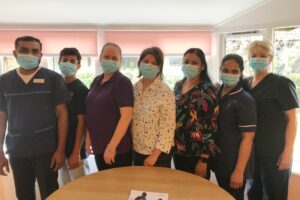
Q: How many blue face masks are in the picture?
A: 7